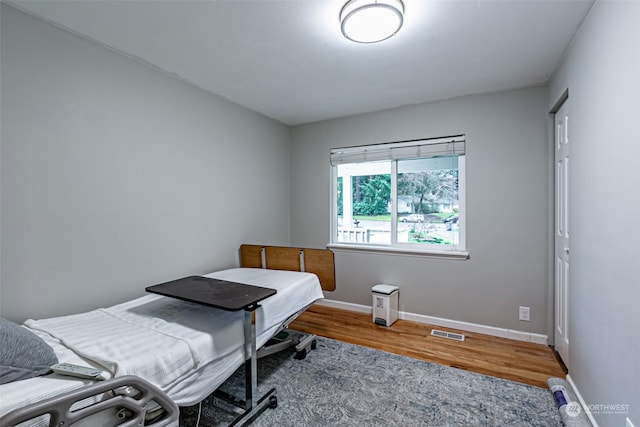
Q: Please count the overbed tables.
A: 1